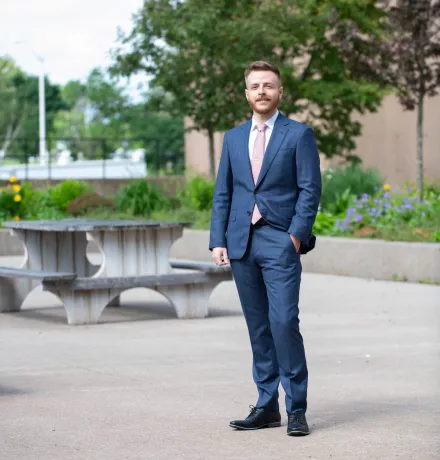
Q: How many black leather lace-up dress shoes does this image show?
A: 2